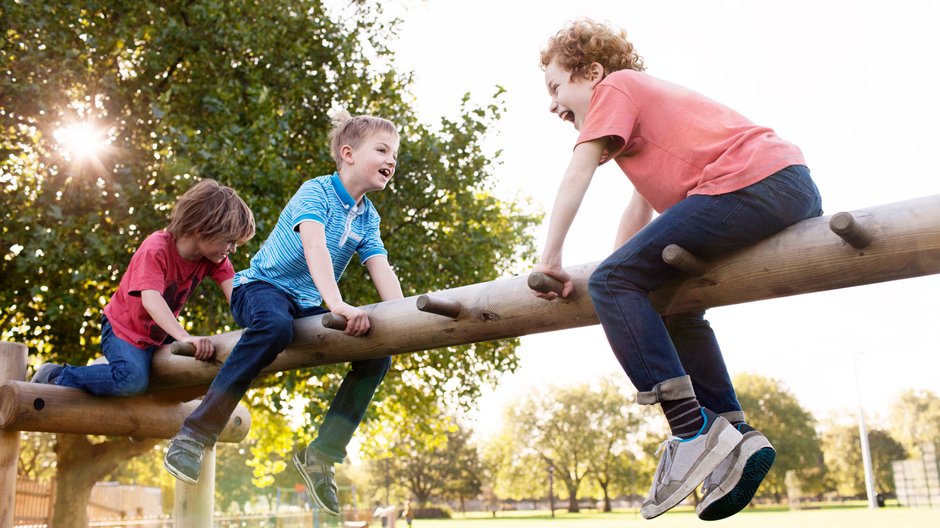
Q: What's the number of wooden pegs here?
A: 6